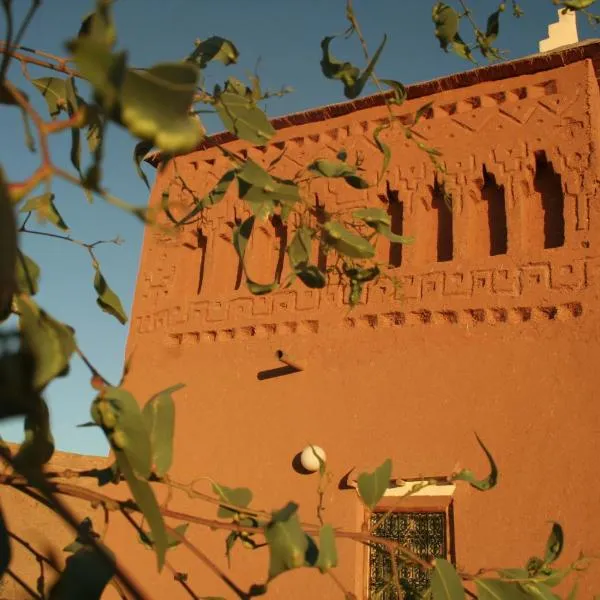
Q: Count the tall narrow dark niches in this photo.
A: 8